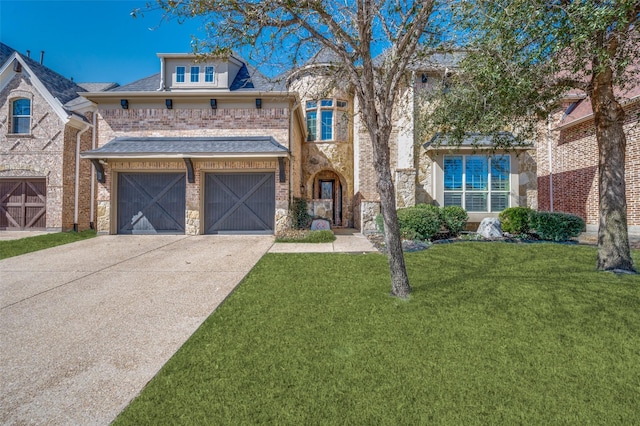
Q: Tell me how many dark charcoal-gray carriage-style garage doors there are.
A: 2